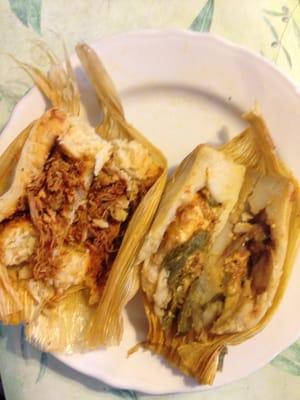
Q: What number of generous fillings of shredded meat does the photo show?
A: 1